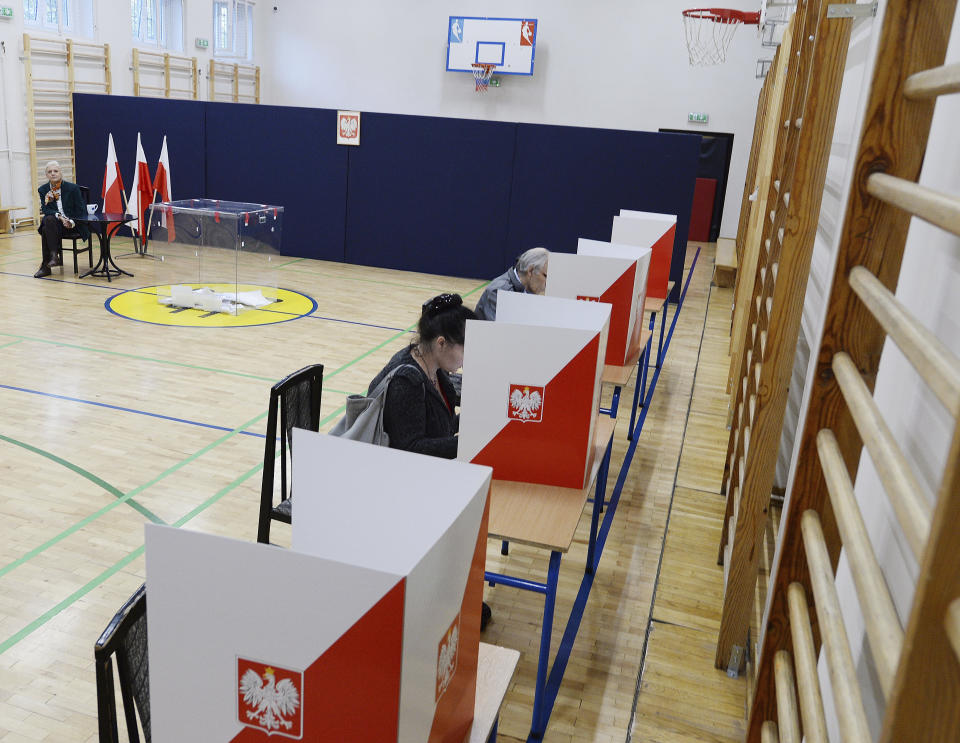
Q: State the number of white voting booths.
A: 4